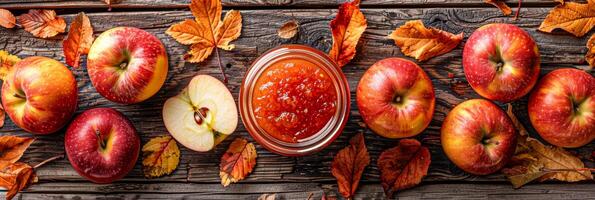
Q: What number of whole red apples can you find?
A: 7